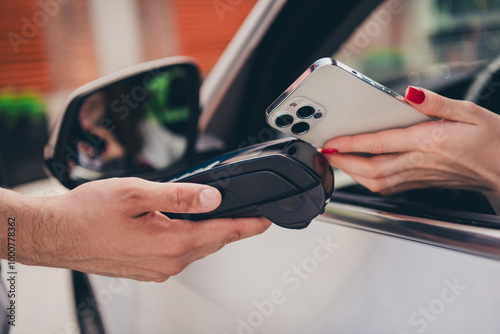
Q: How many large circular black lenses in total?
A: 3